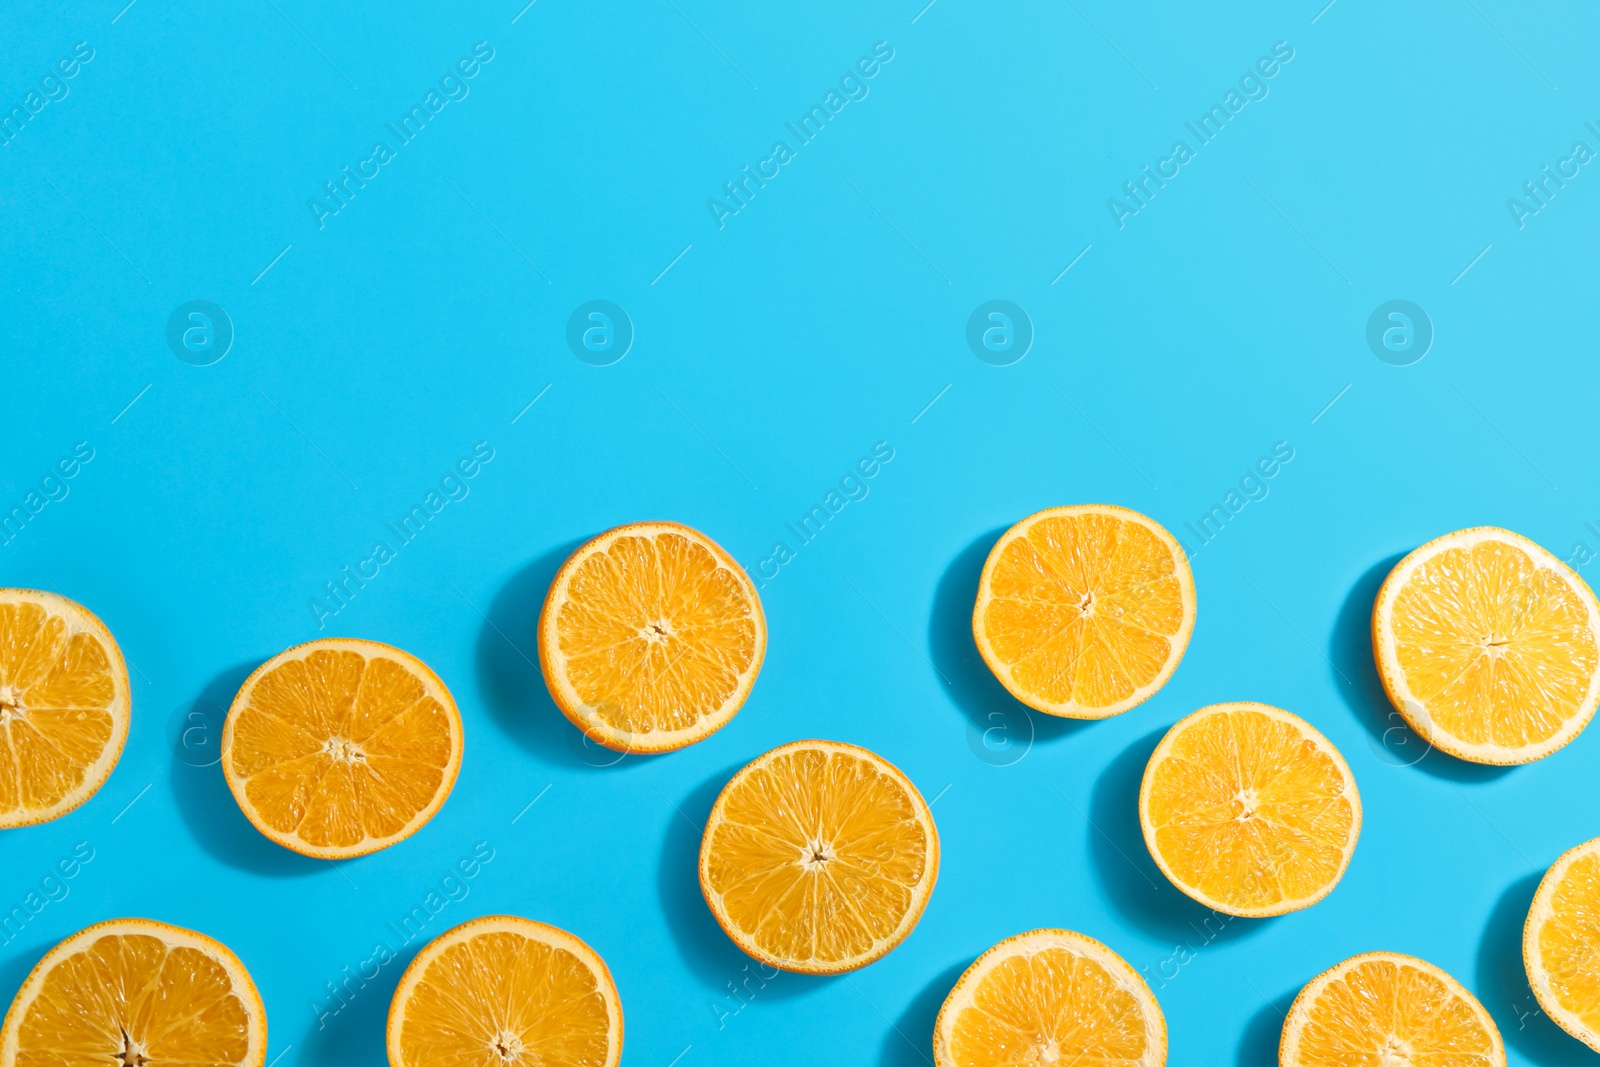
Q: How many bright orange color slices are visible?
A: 12